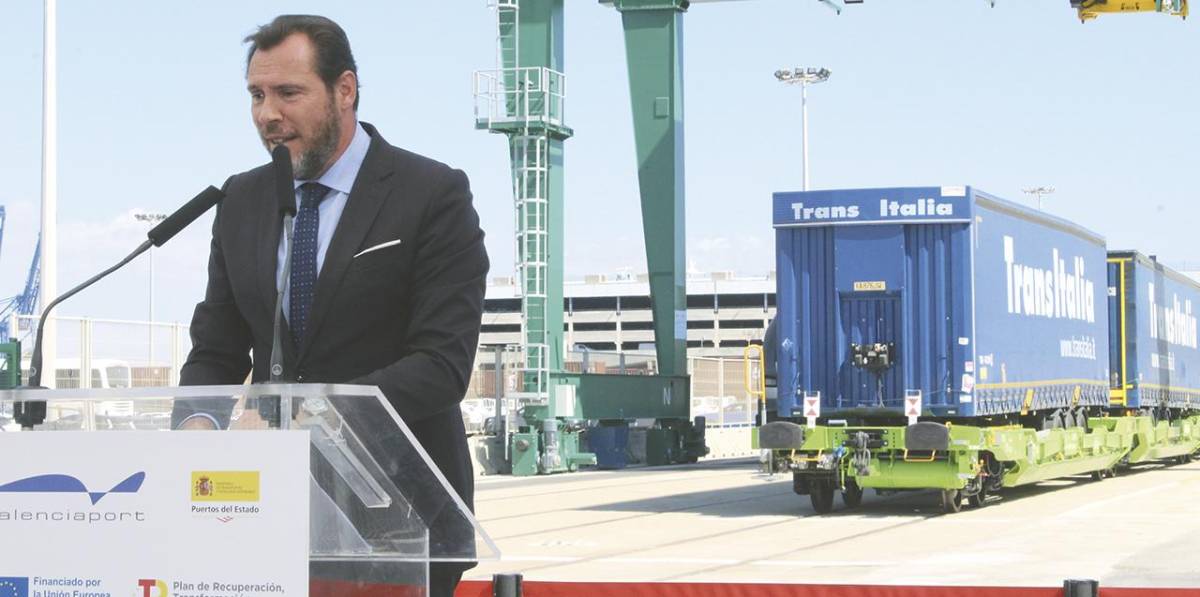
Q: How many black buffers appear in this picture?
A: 2